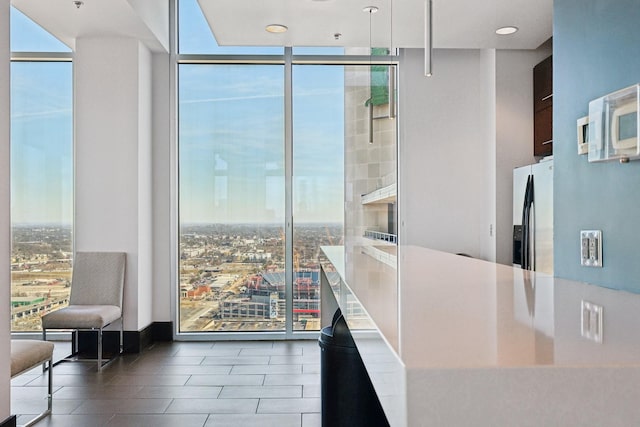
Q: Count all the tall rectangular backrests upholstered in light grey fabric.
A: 1